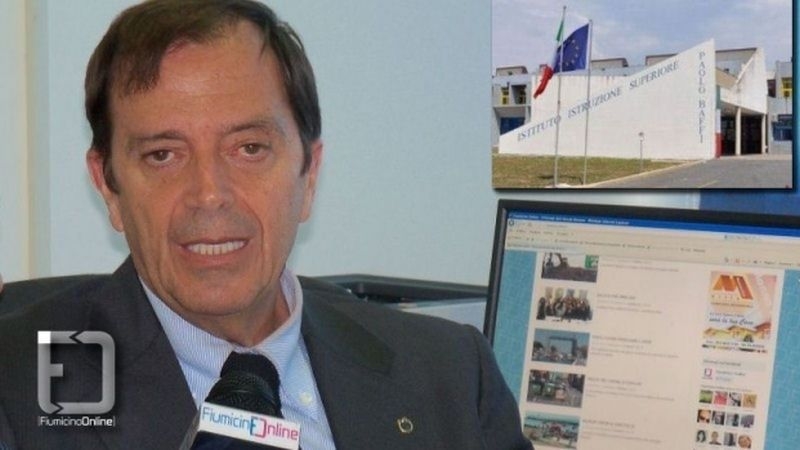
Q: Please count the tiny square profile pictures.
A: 12